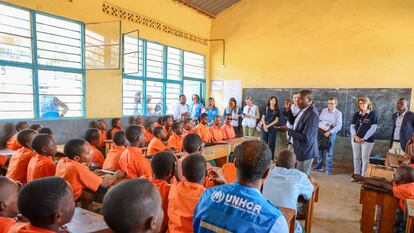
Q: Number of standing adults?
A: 11